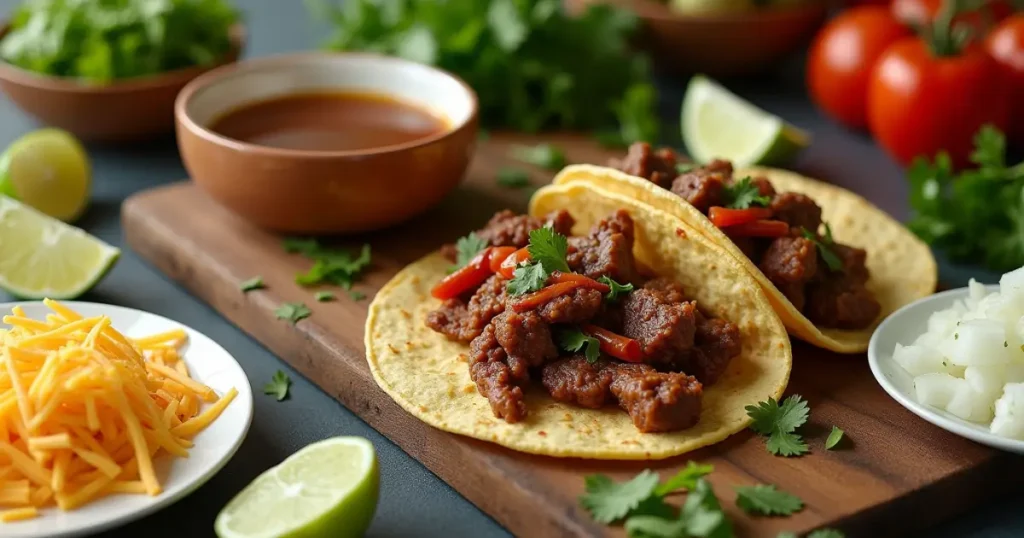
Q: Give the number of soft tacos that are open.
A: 2